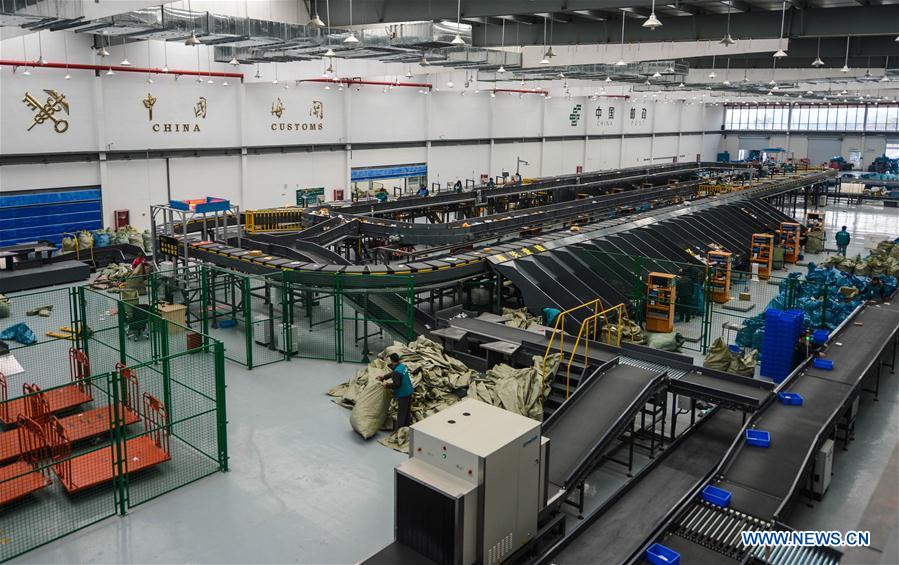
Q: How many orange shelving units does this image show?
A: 5